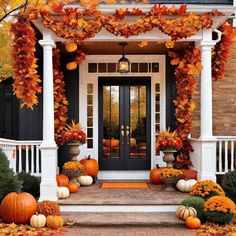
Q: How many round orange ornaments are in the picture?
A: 2